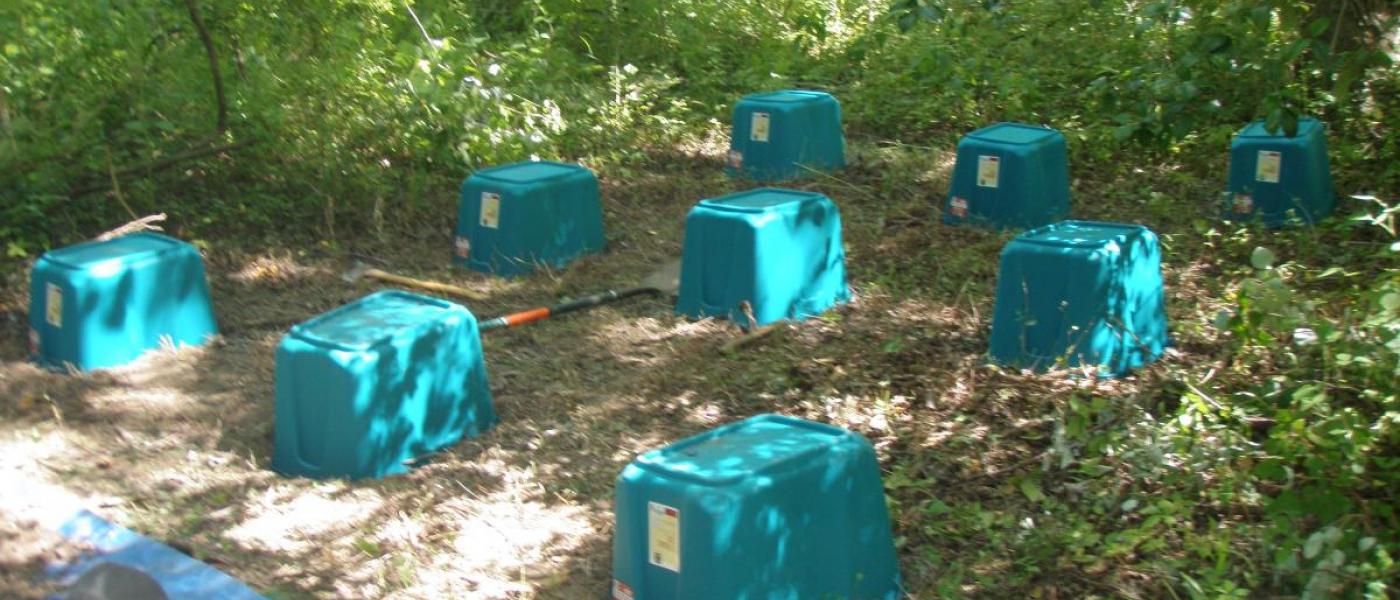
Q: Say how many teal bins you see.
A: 9